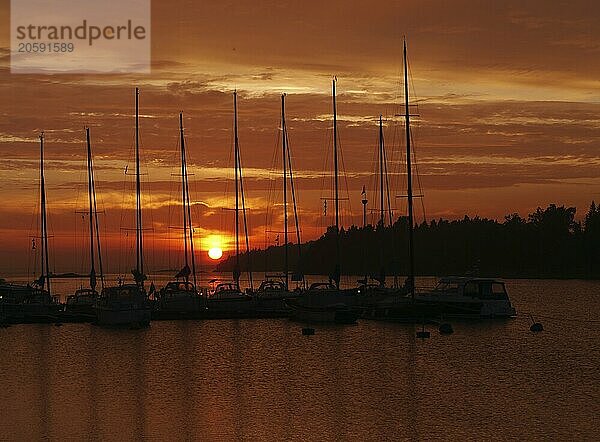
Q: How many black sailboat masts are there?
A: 9